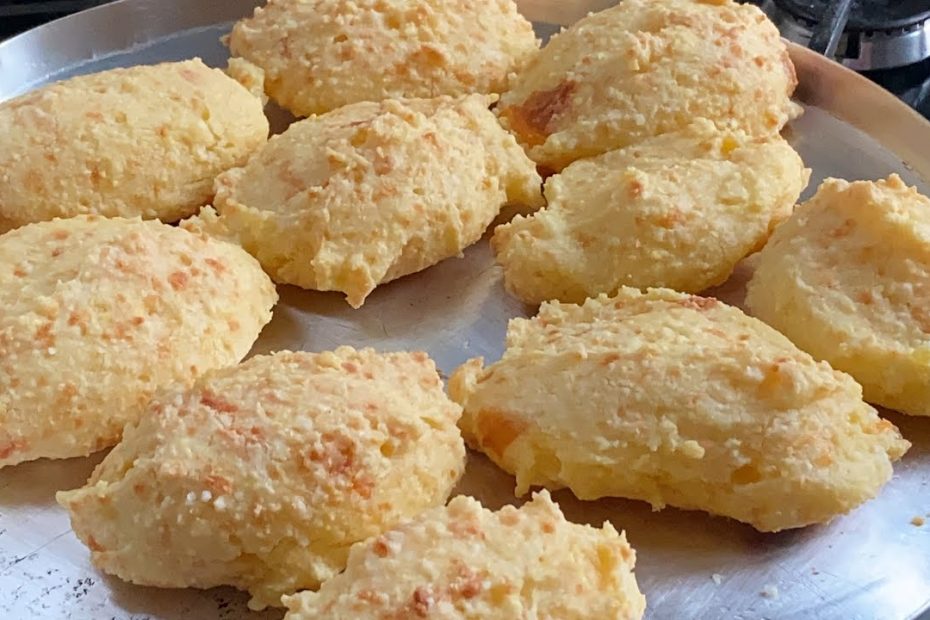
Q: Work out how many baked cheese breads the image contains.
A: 10